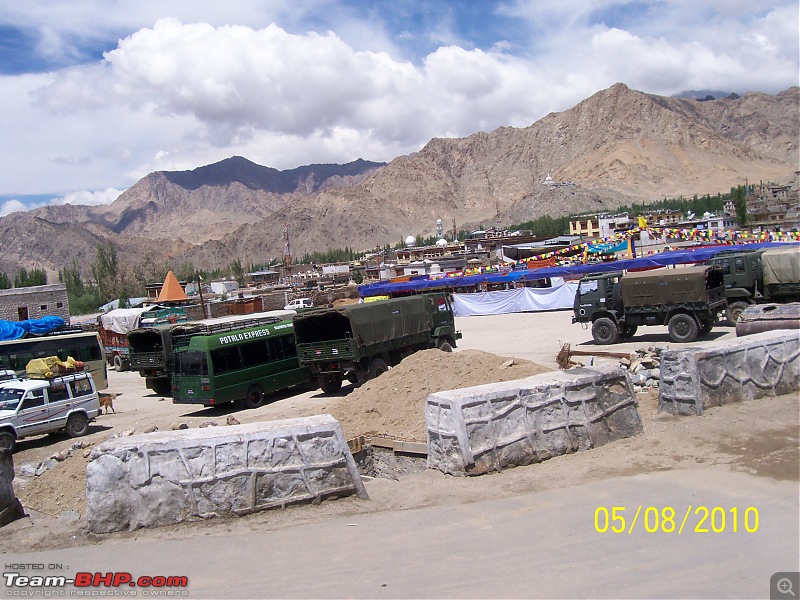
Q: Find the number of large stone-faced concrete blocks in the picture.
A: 3